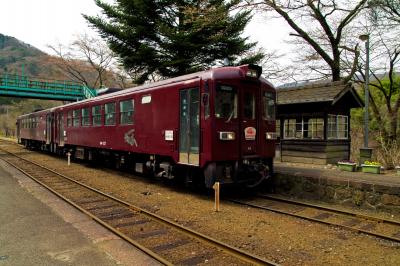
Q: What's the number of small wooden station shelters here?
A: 1